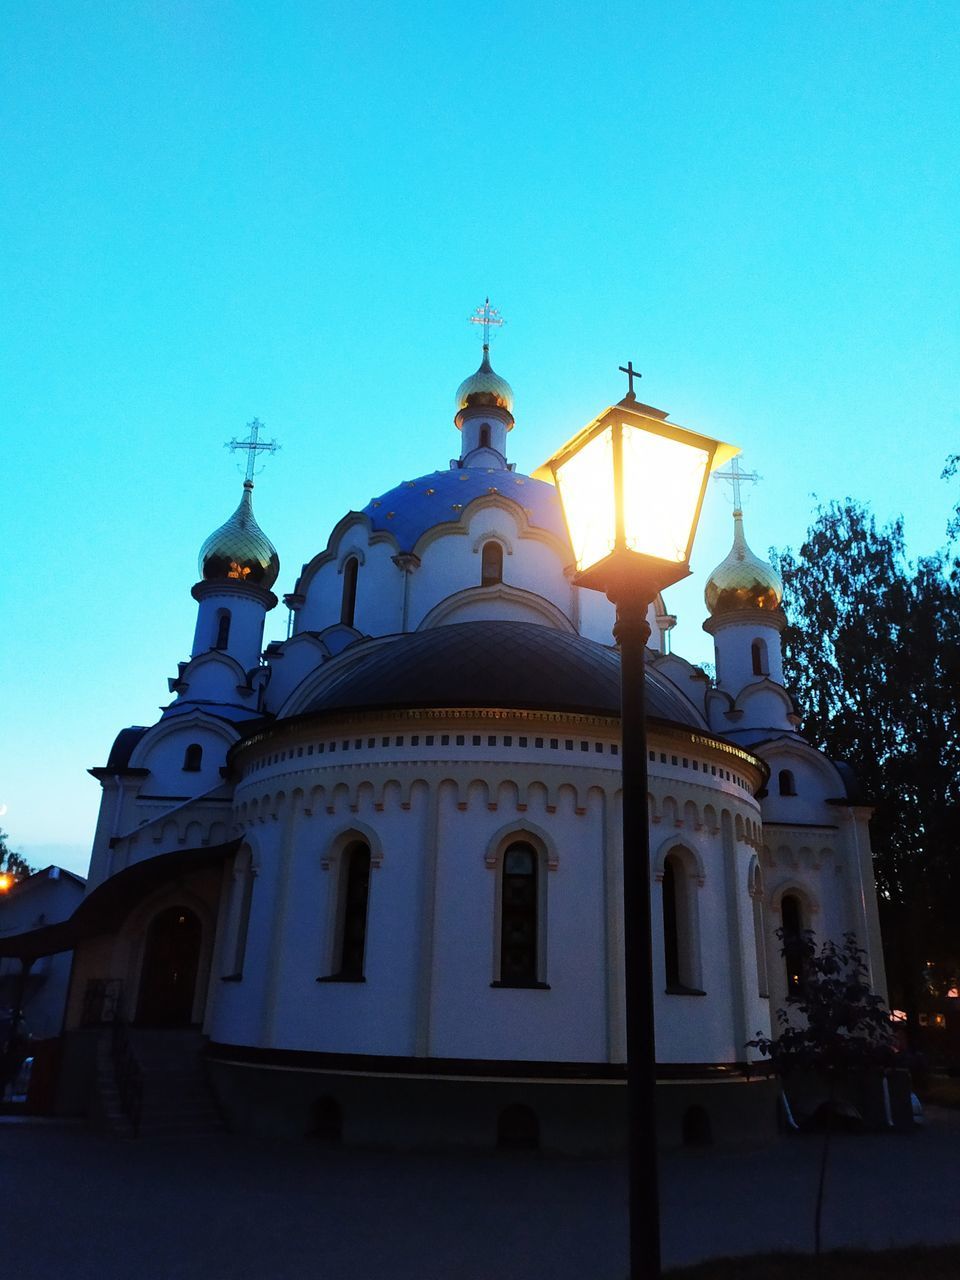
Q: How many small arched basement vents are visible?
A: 3